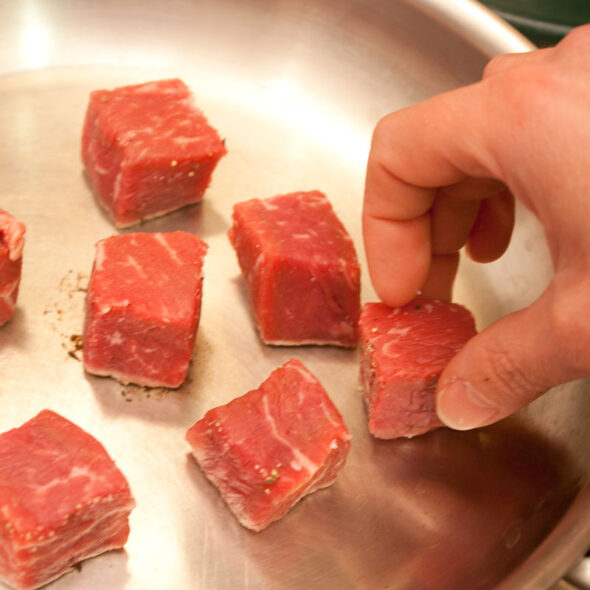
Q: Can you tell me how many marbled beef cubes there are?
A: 7